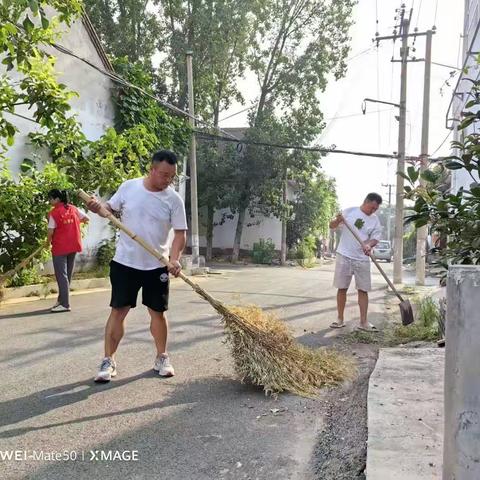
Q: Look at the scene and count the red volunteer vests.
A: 1